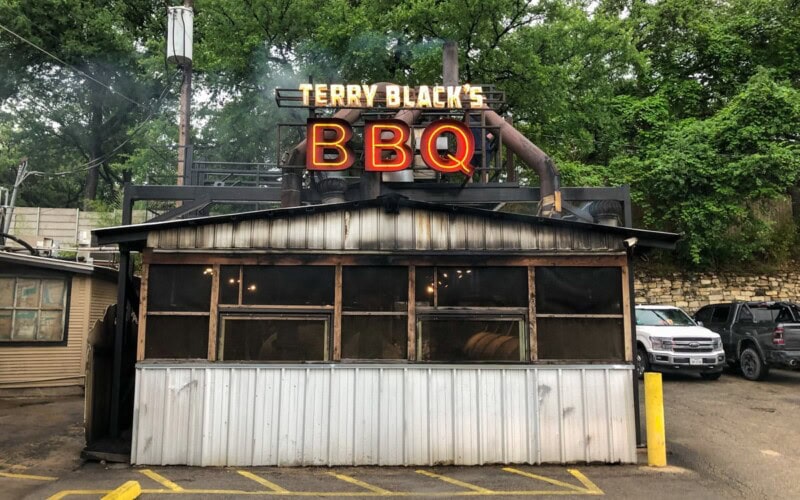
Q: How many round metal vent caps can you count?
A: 2